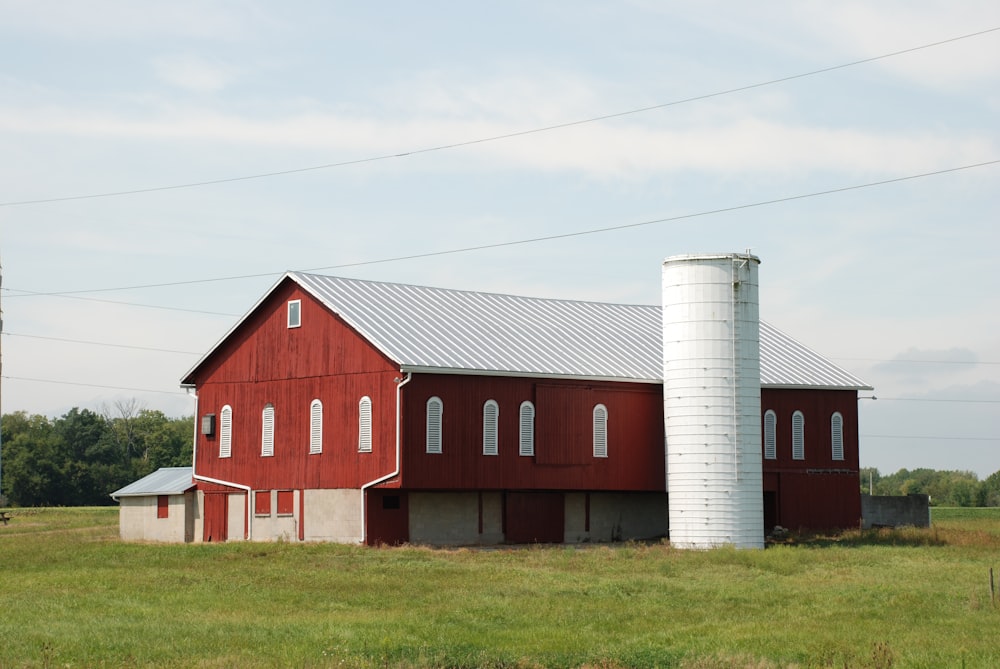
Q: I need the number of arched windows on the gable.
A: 4